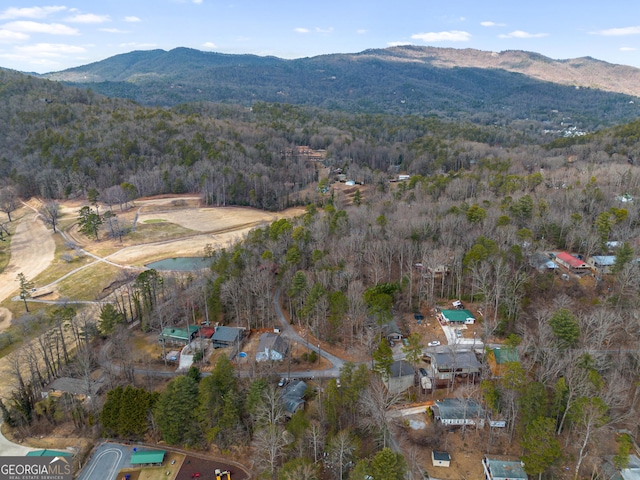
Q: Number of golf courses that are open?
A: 1